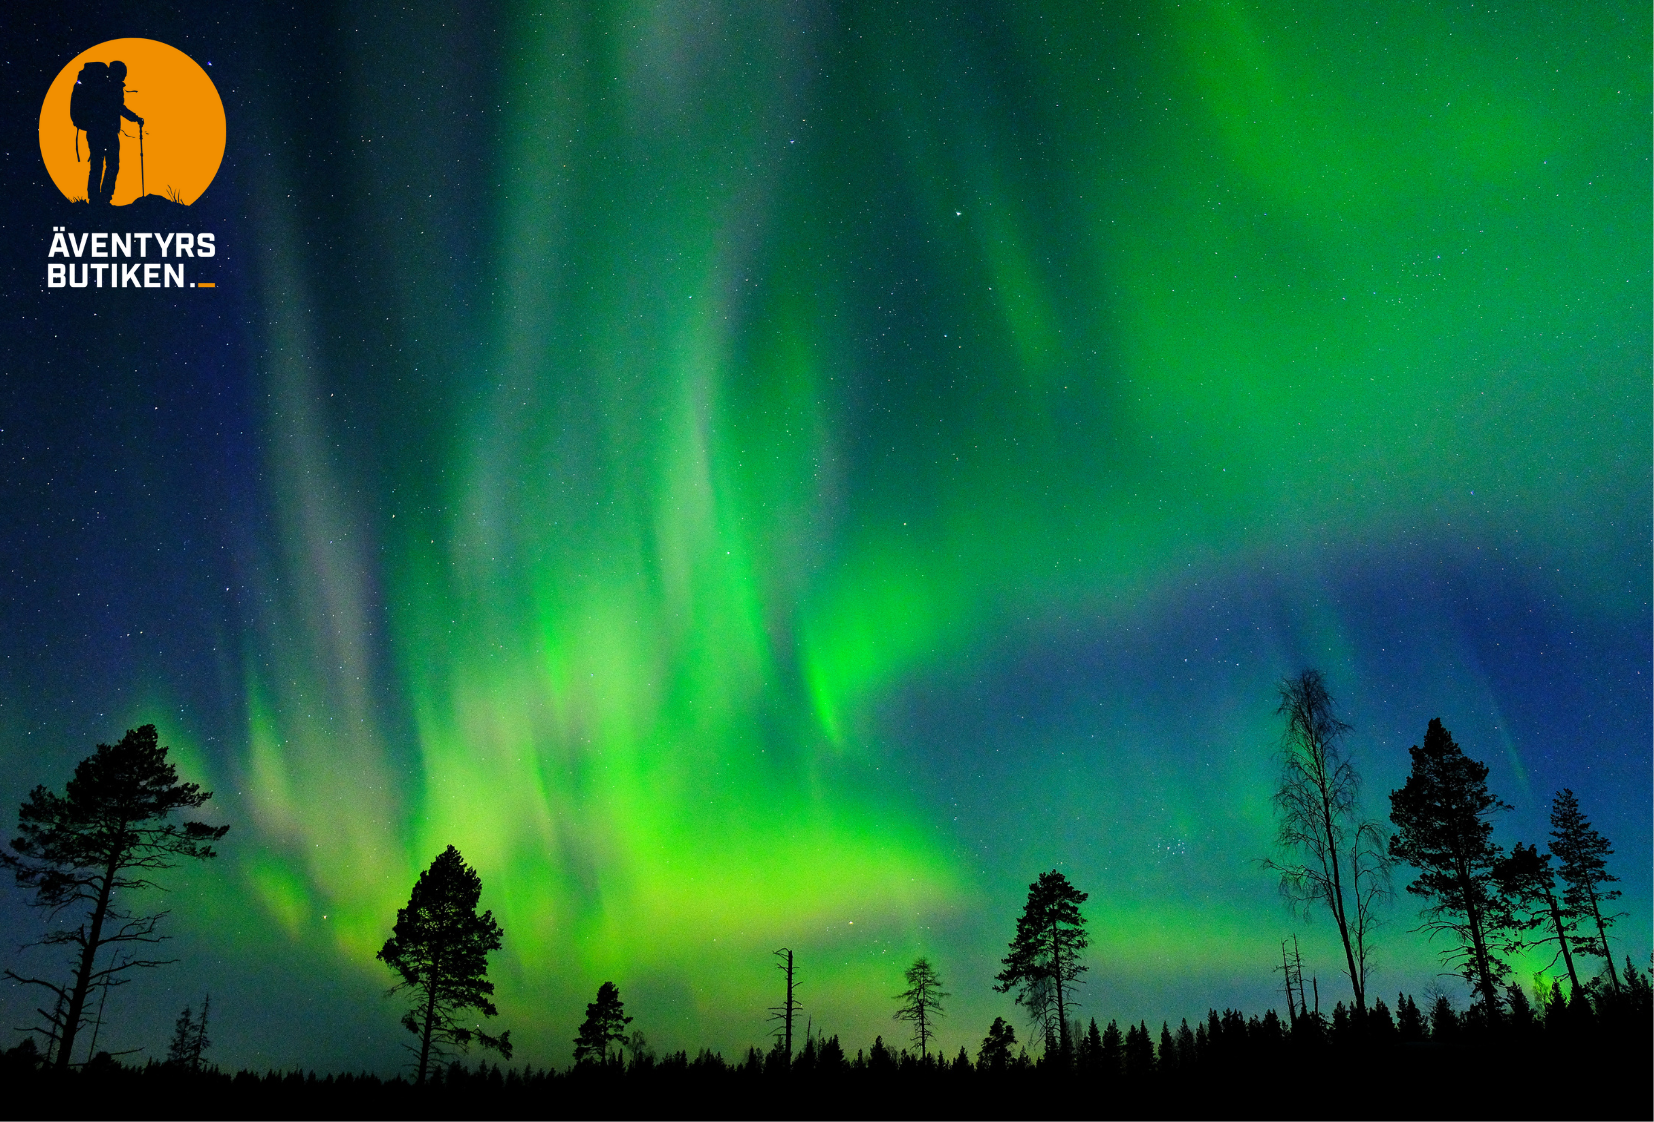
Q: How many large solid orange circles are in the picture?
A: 1